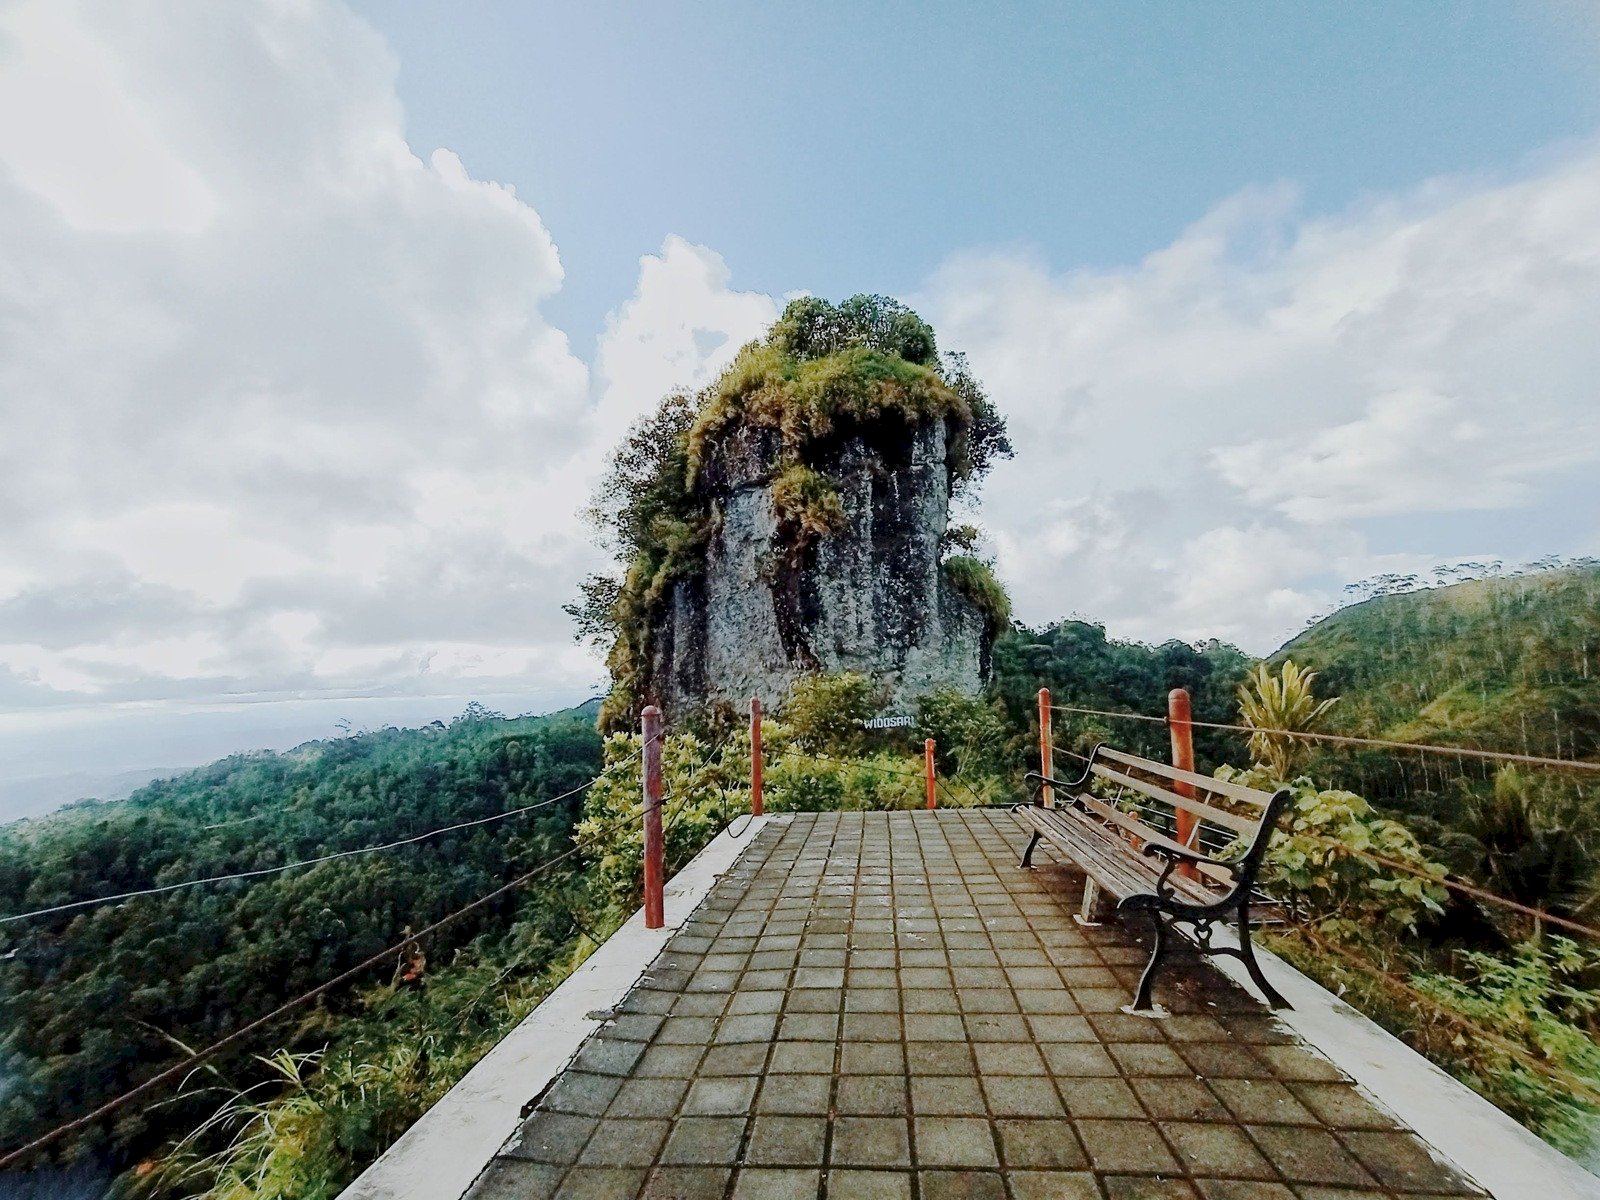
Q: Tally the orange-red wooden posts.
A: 5